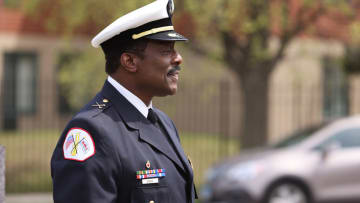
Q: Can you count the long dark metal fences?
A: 1